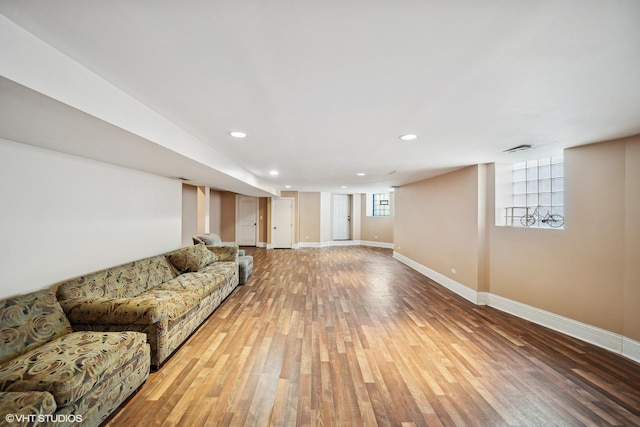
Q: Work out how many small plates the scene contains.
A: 0